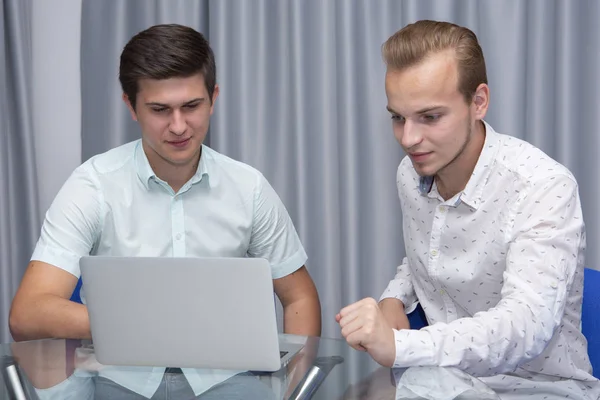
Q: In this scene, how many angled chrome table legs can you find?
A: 2